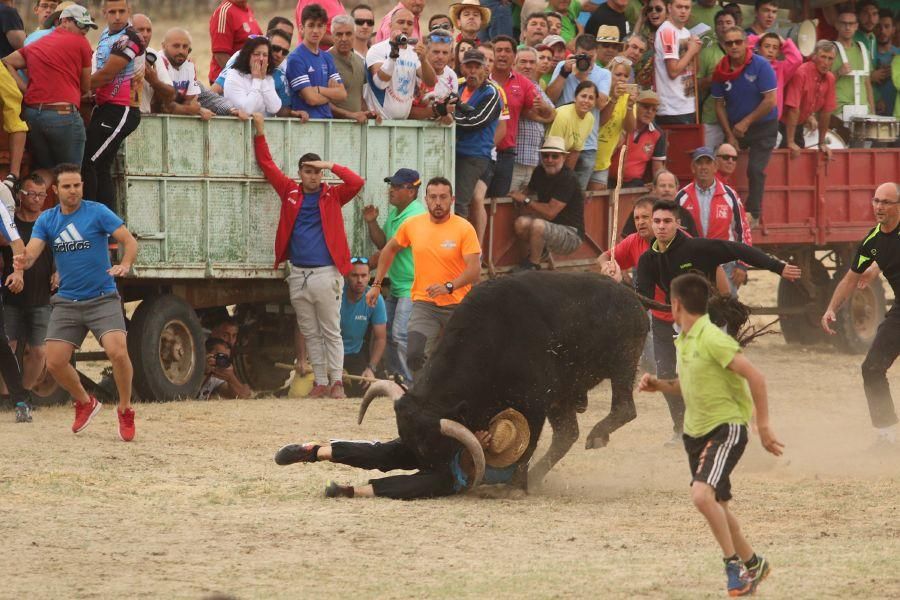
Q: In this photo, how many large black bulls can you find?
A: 1